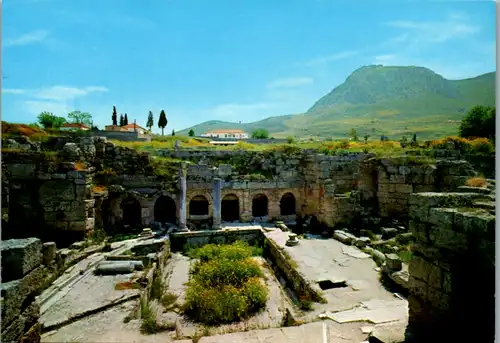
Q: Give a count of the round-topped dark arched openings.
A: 6